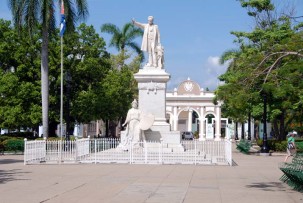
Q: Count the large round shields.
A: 1